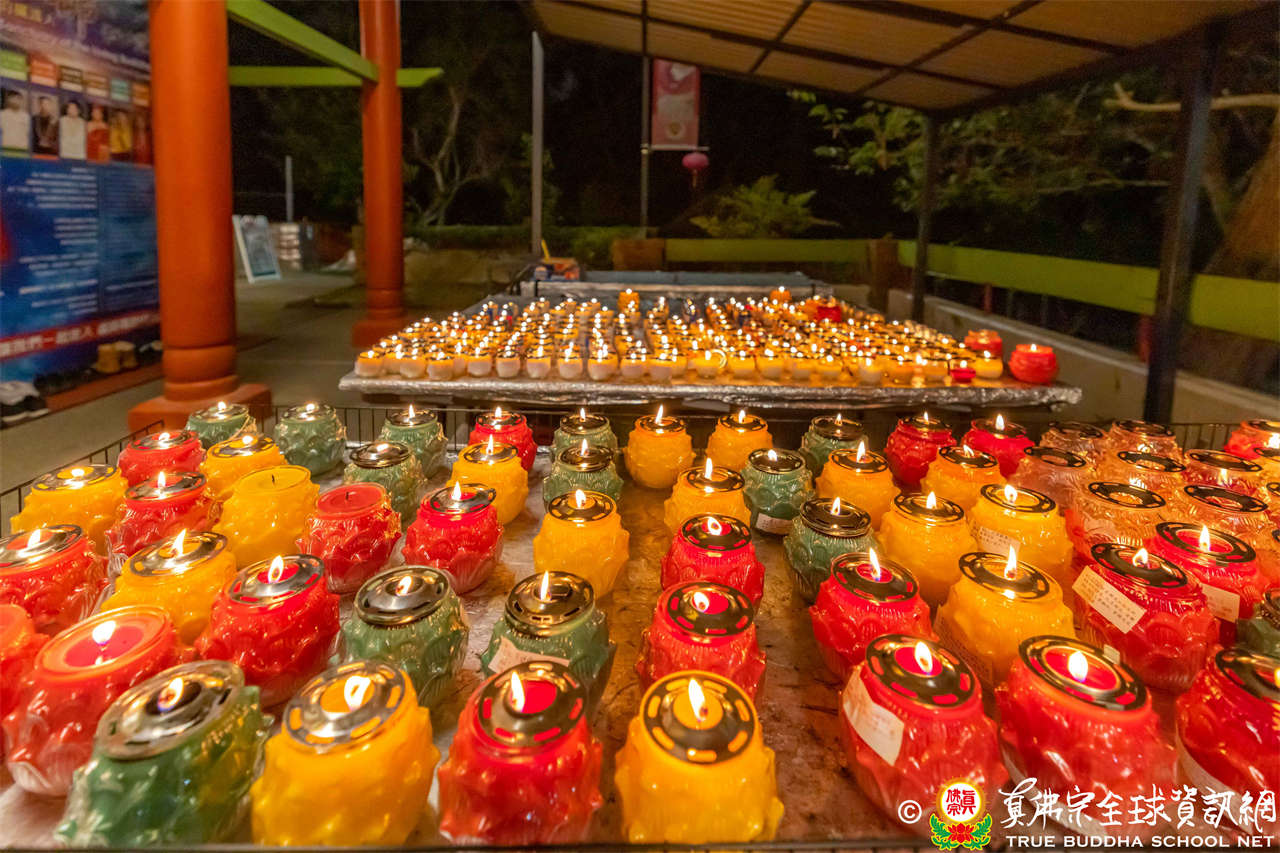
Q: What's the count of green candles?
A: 13